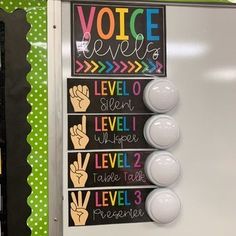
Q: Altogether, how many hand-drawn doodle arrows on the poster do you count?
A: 12